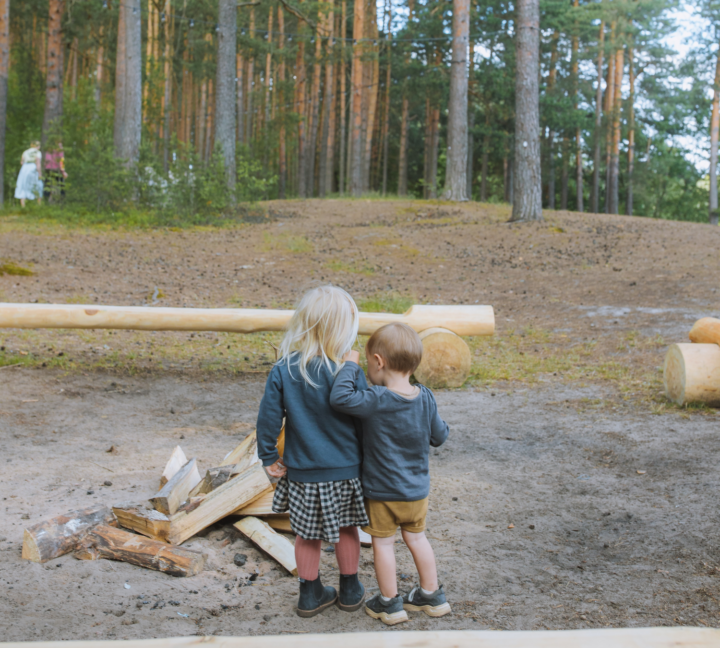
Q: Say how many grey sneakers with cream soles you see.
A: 2